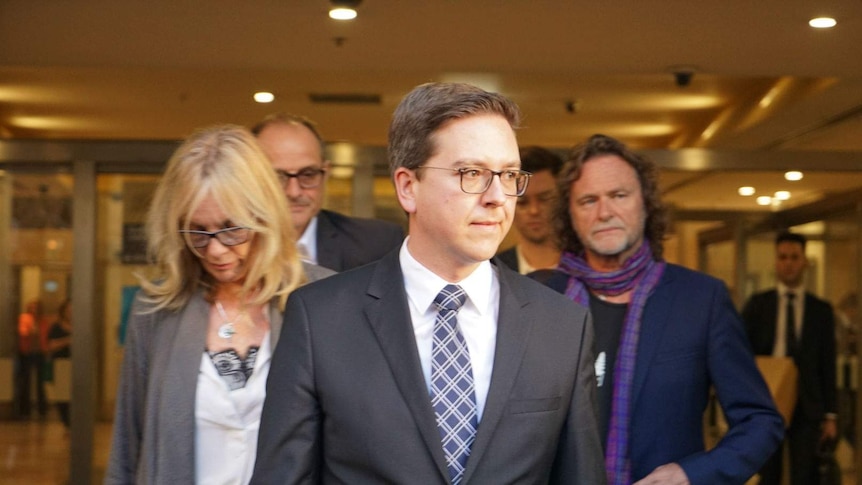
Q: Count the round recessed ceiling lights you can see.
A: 7